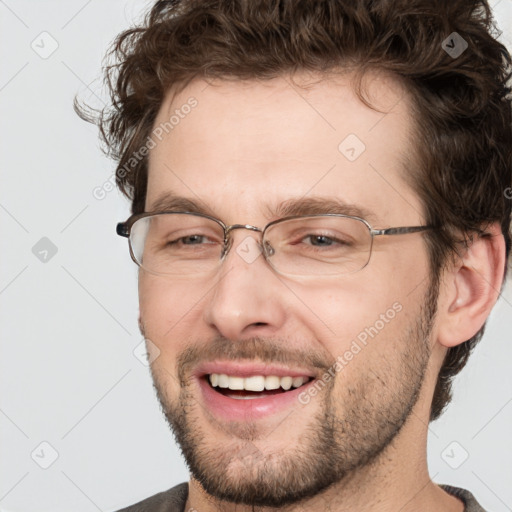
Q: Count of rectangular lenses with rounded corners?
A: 2